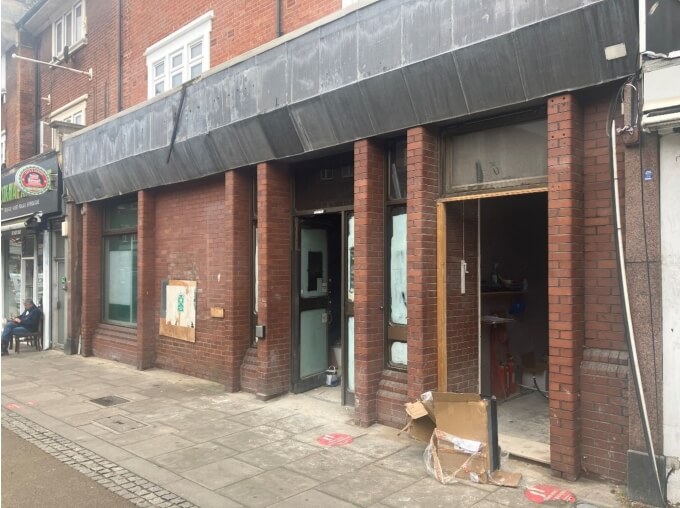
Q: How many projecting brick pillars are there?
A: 7